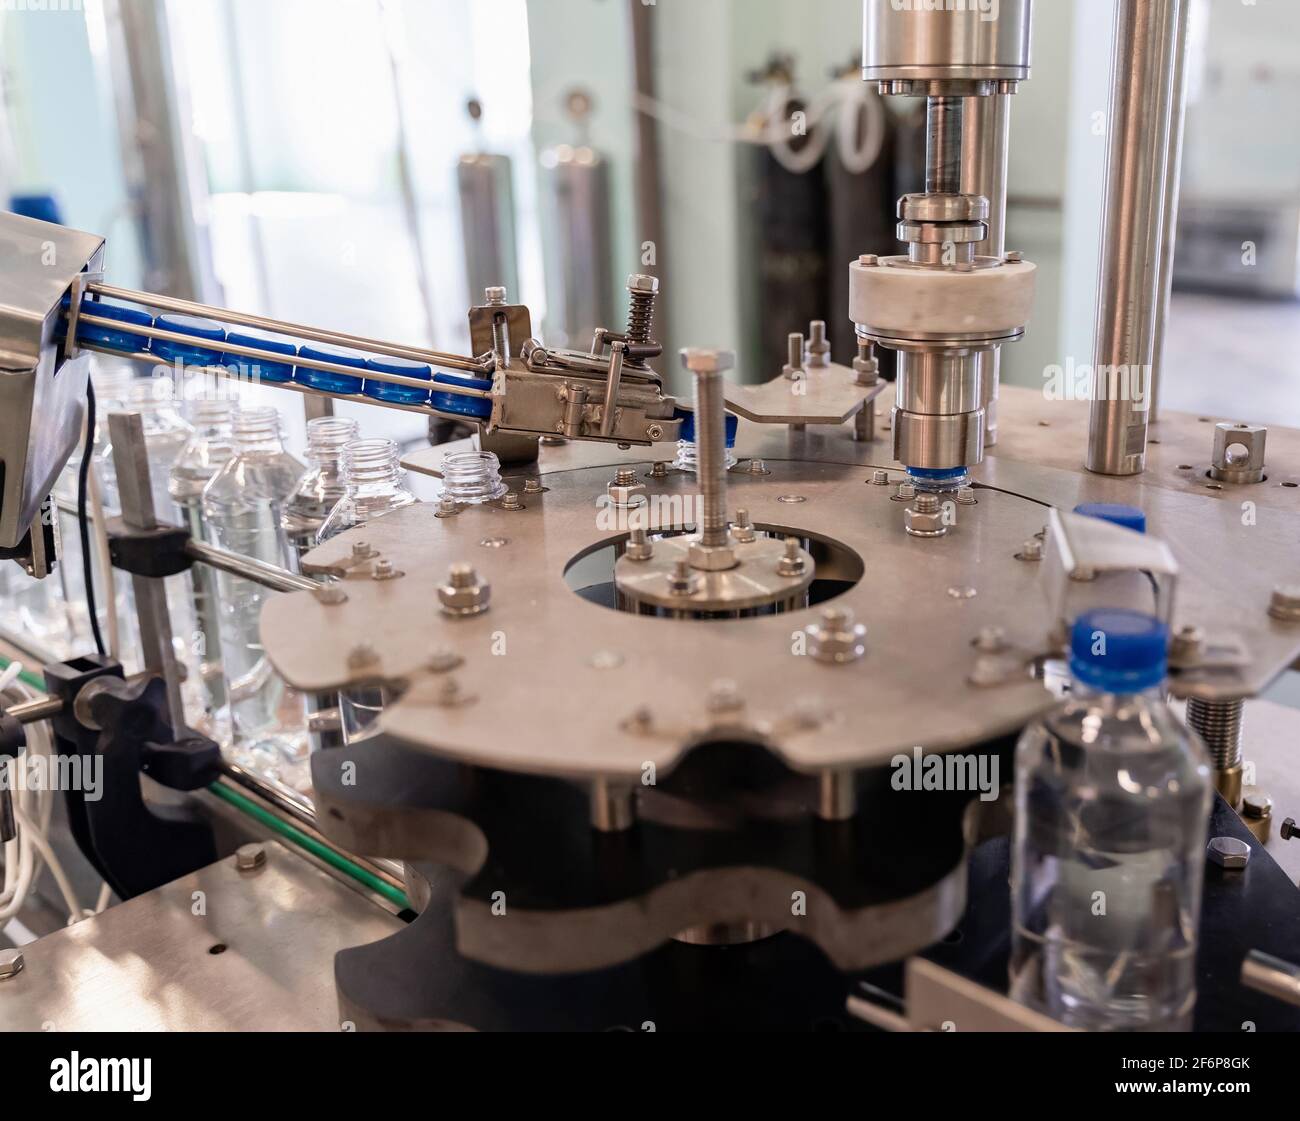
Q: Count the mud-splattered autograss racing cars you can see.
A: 0